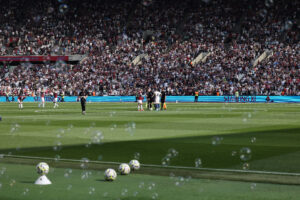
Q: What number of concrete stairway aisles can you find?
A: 3